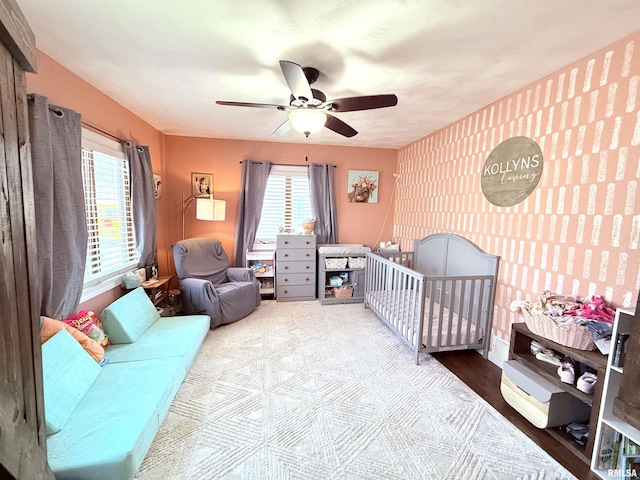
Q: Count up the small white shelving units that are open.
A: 2